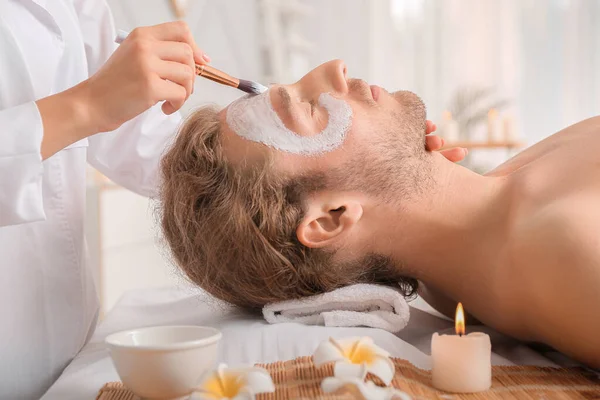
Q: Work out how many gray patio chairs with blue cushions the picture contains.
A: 0